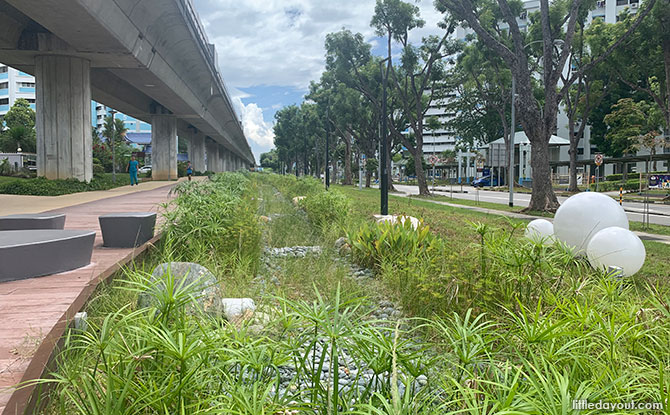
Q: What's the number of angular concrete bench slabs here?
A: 3